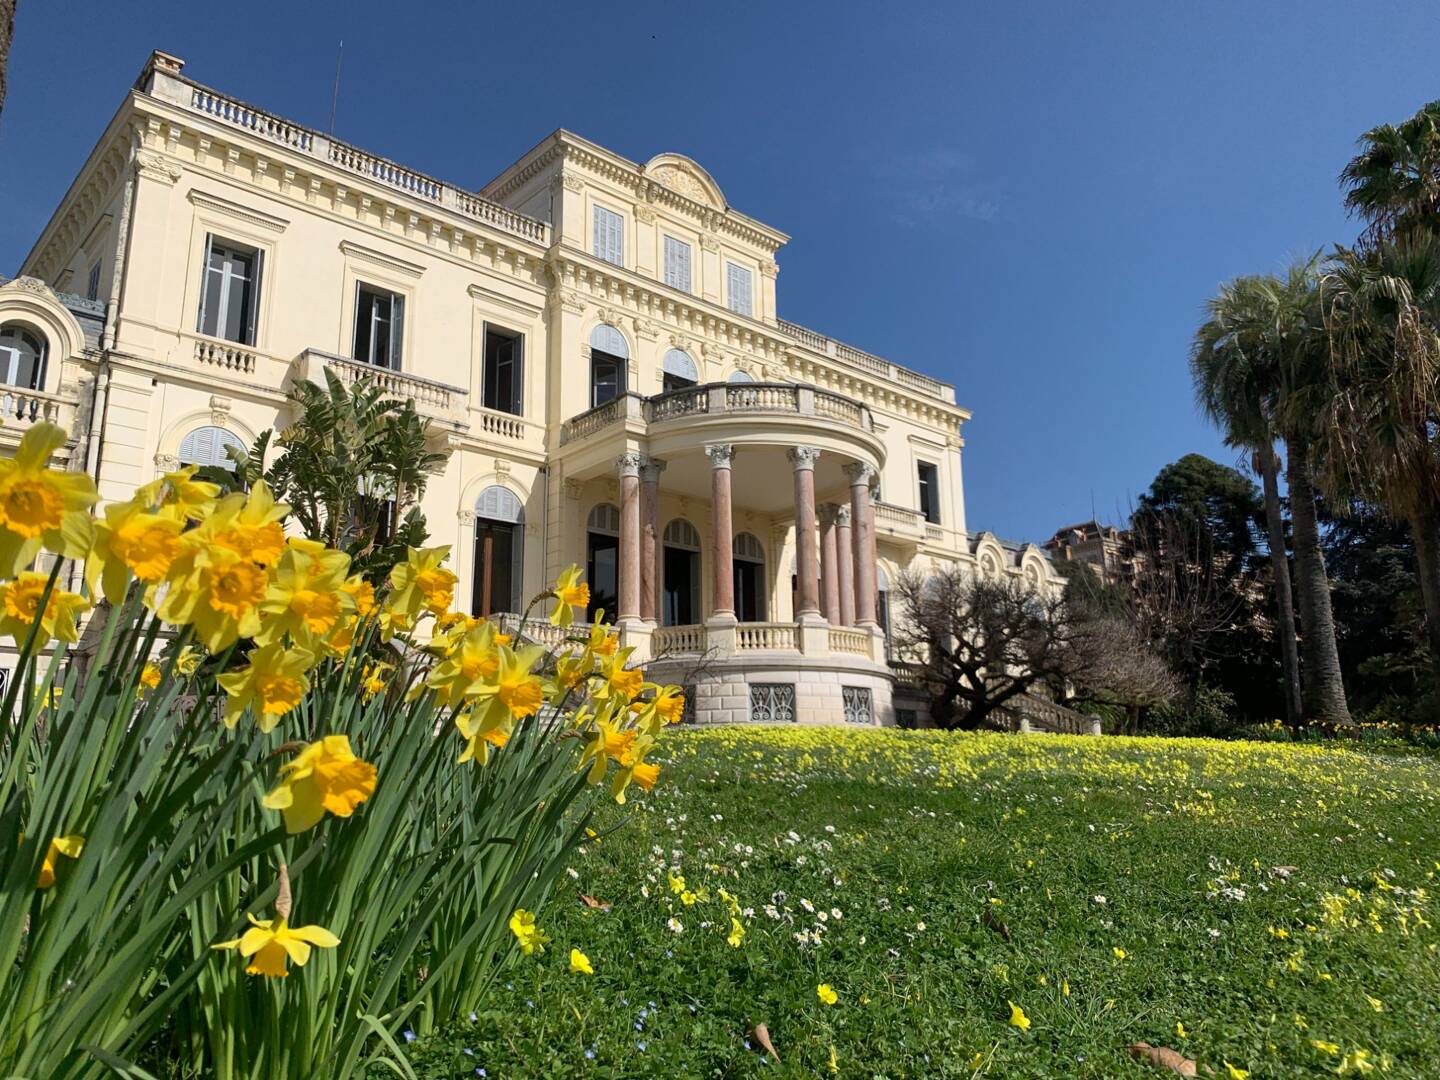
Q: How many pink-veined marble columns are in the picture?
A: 8